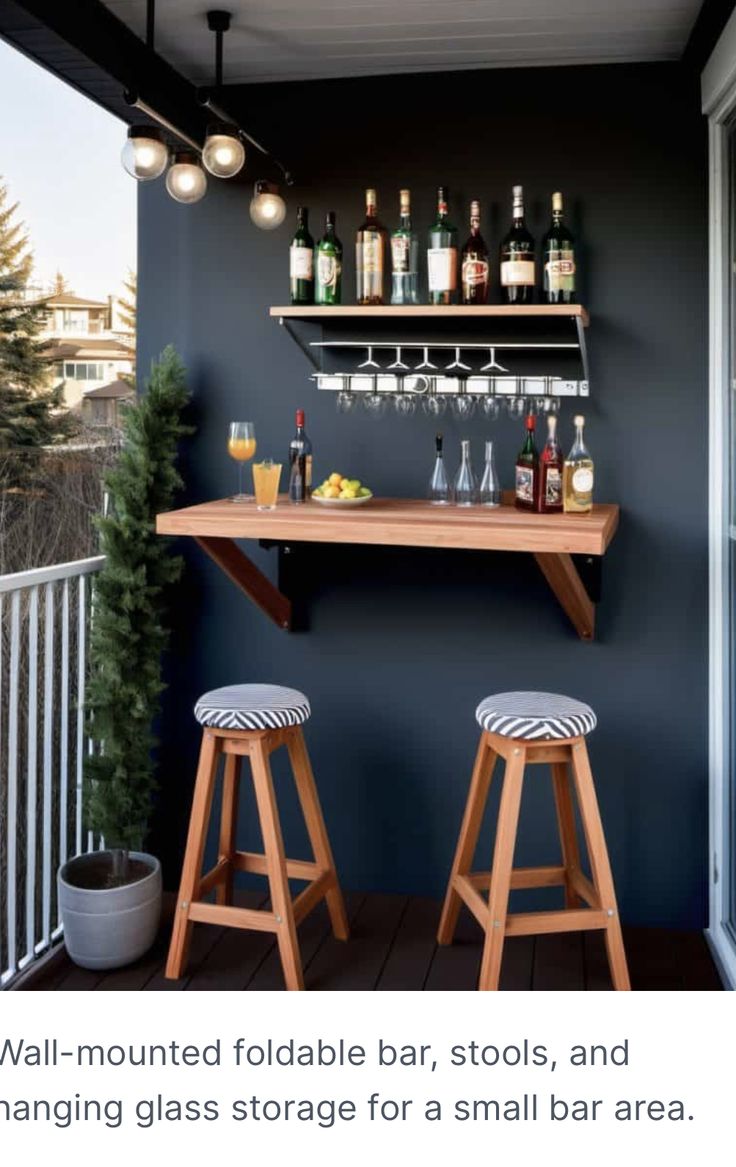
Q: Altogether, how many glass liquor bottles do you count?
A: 12